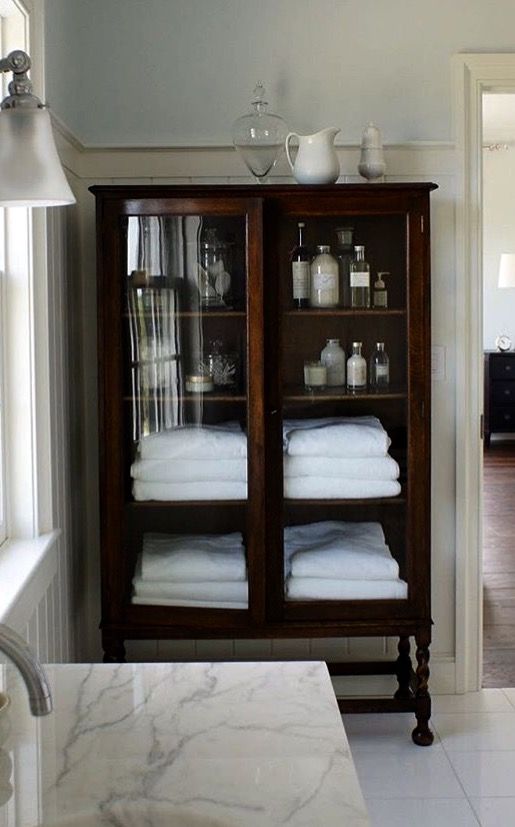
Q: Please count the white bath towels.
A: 11